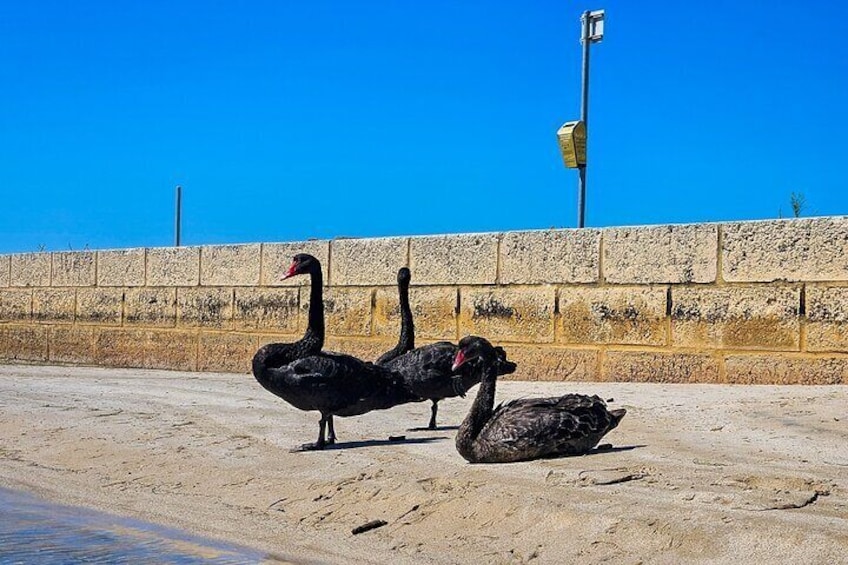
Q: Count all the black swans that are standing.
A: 2